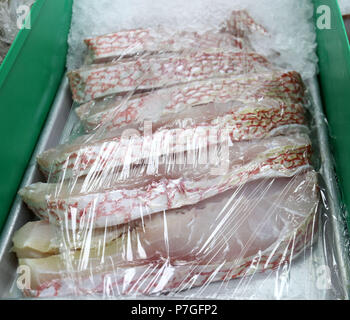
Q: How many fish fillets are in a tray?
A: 6